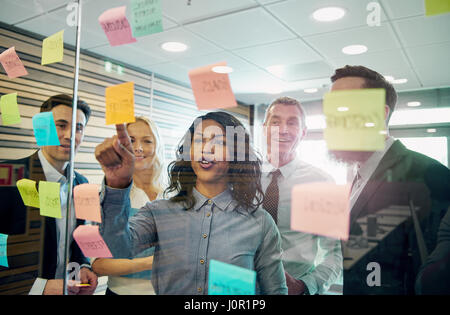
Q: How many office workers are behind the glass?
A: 5